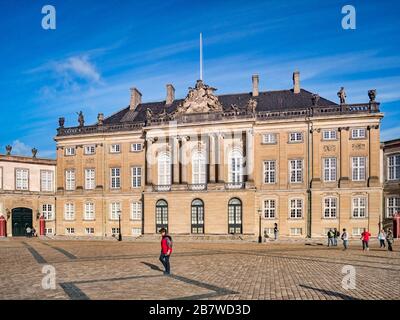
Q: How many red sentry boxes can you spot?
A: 3